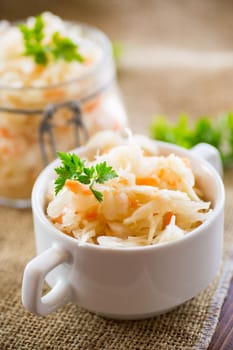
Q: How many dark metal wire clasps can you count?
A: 1